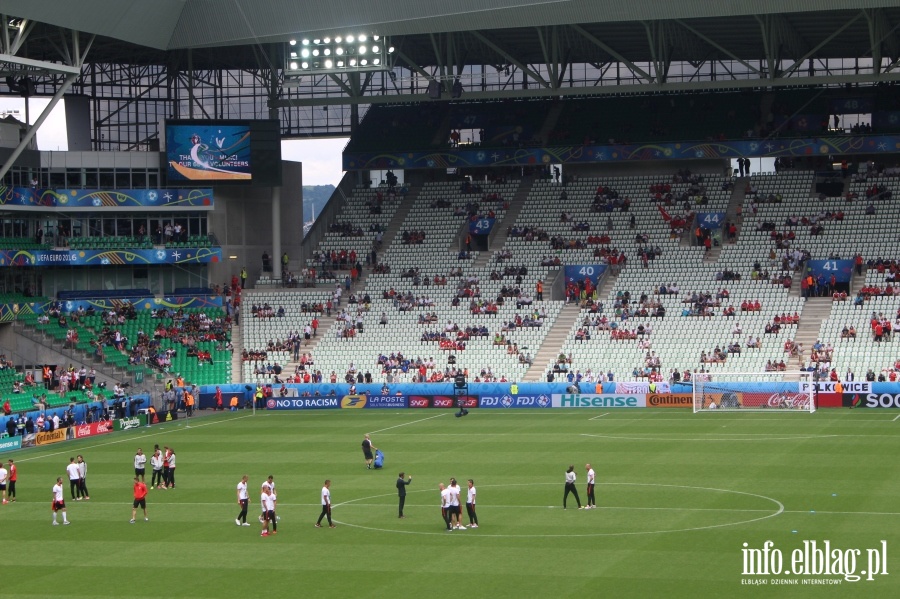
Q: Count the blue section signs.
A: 4